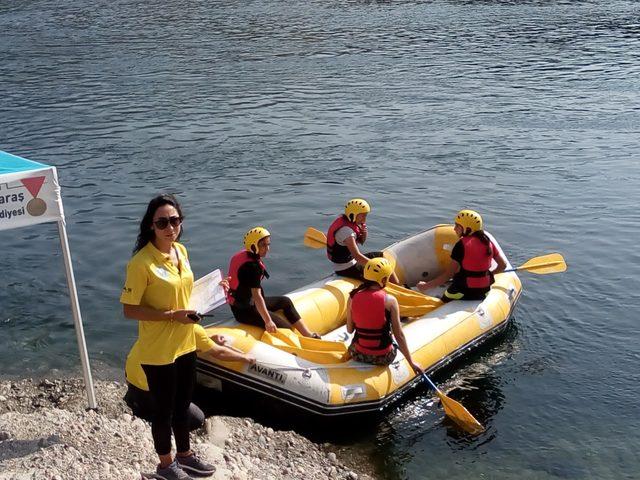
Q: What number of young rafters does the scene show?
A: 4